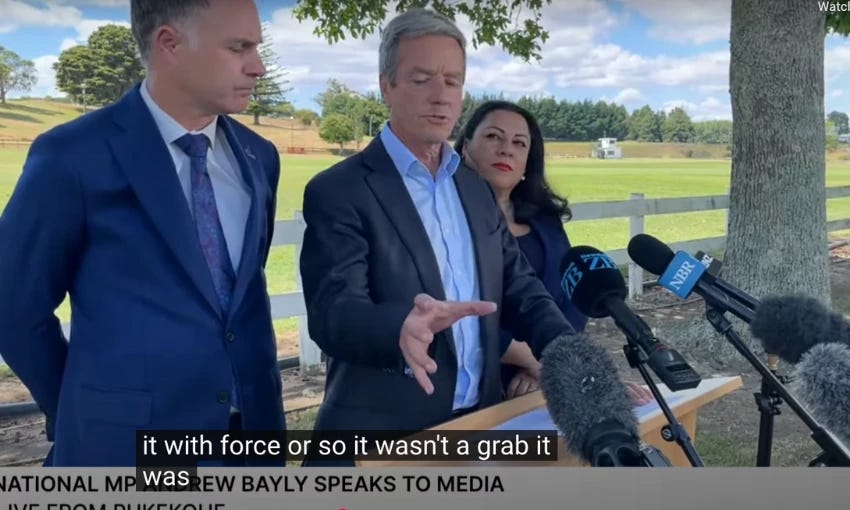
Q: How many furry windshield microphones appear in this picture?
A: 3